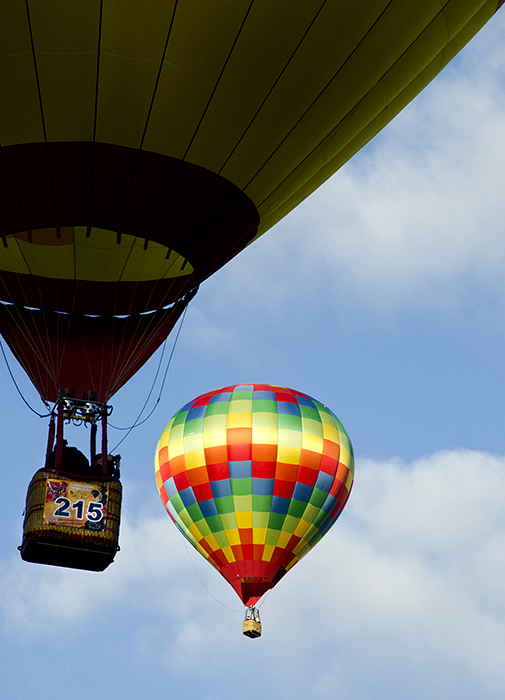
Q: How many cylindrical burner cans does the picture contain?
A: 2